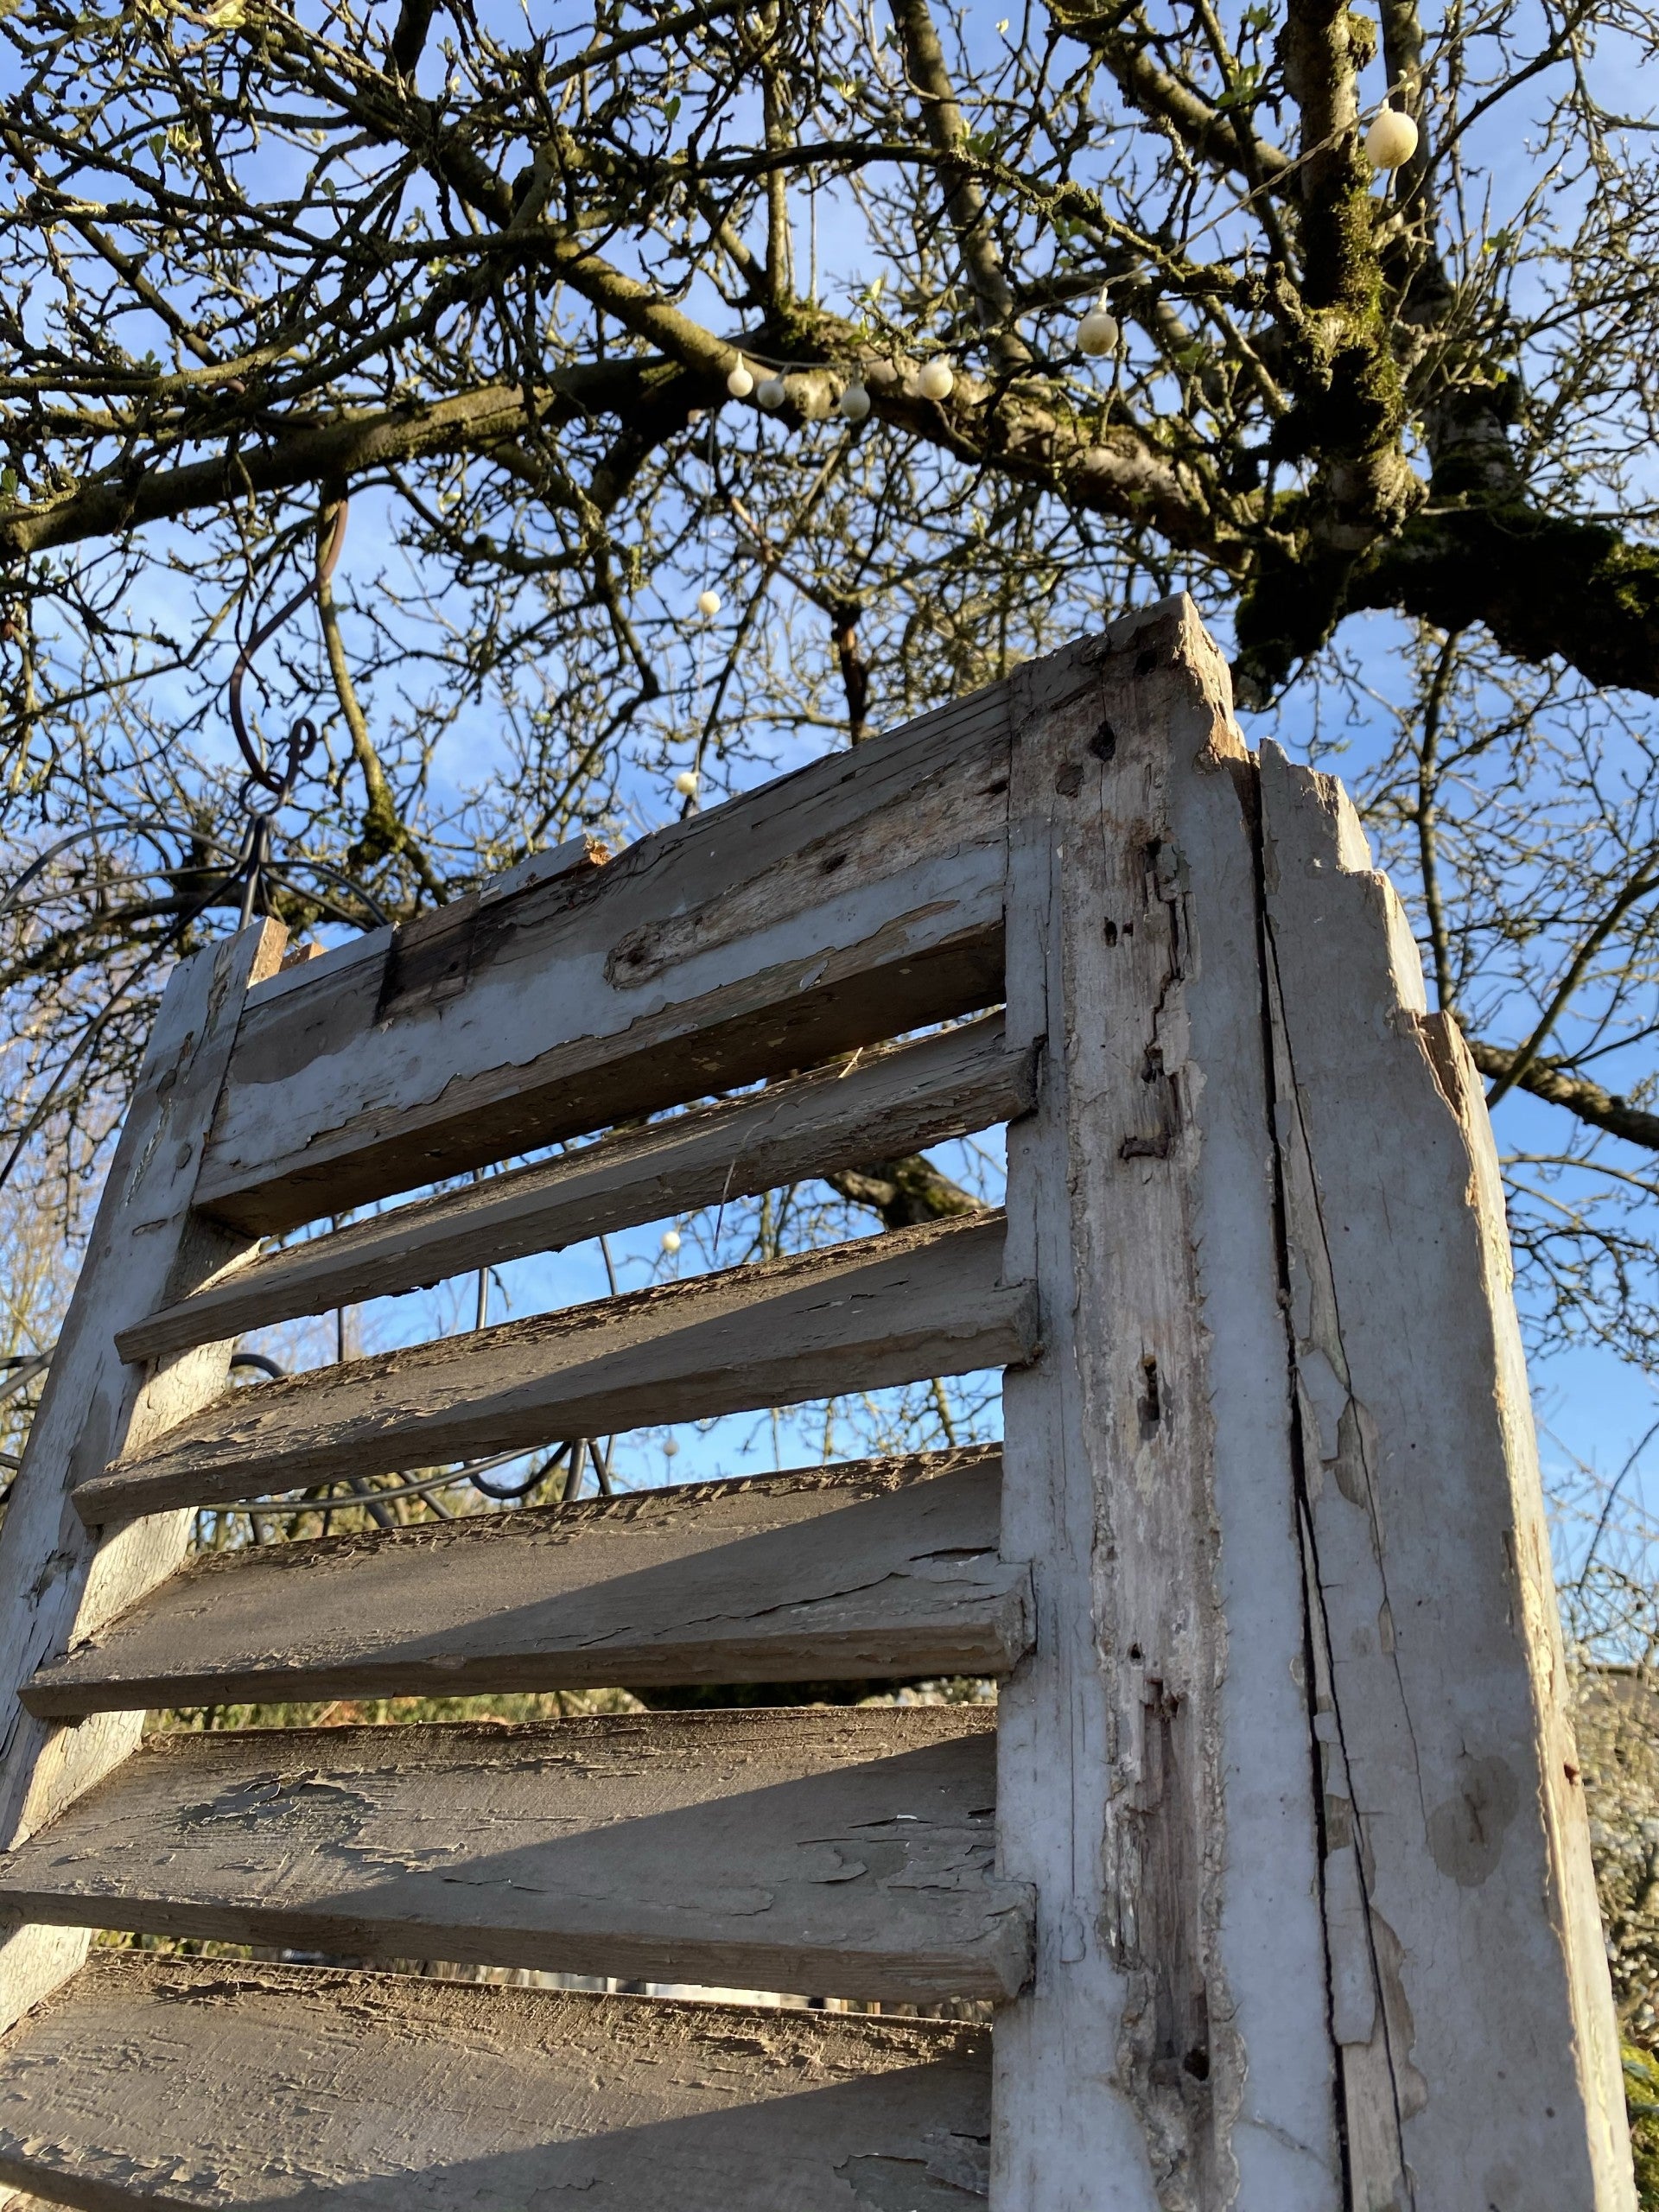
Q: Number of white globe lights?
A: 10